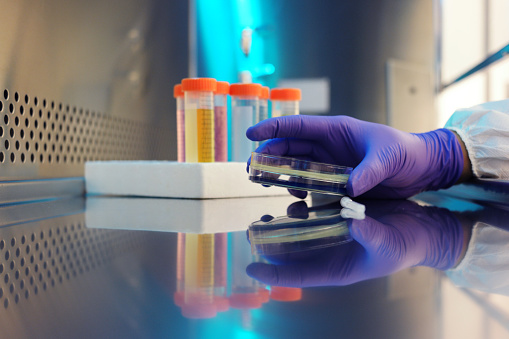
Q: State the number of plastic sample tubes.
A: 6